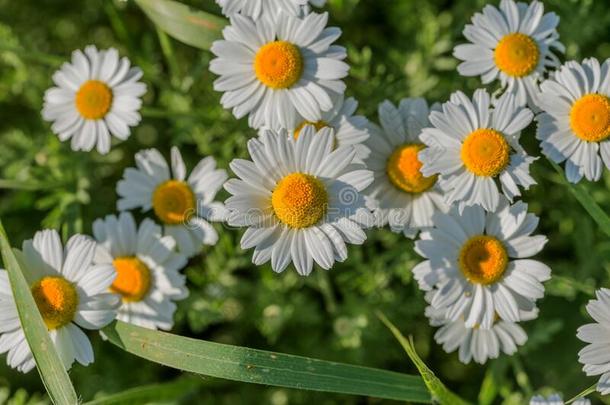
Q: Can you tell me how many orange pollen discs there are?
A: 12